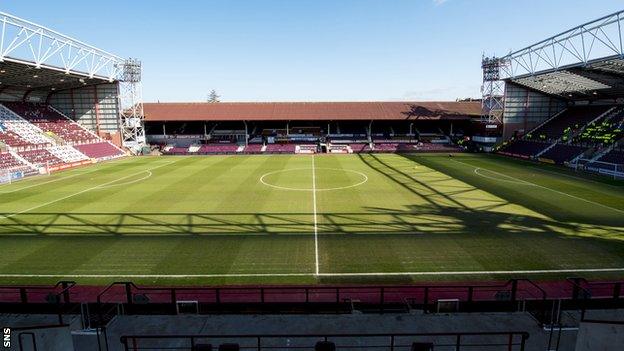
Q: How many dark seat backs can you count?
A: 4